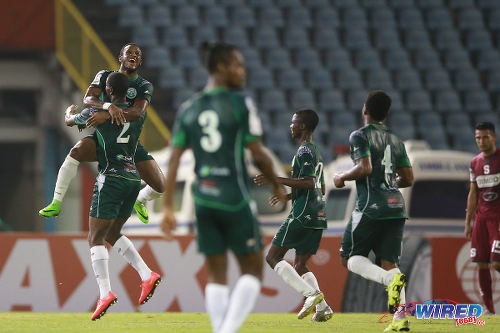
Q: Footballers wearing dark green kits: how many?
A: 5